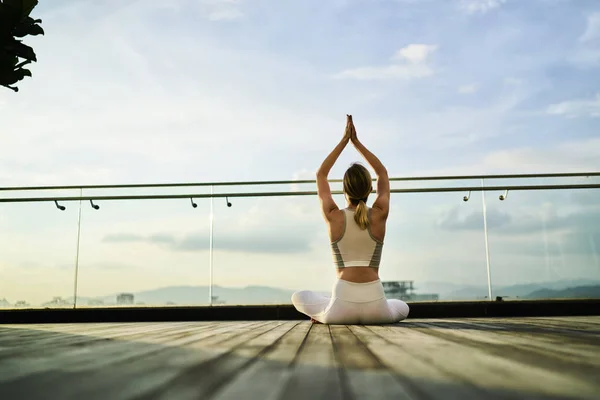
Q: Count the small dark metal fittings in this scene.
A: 6